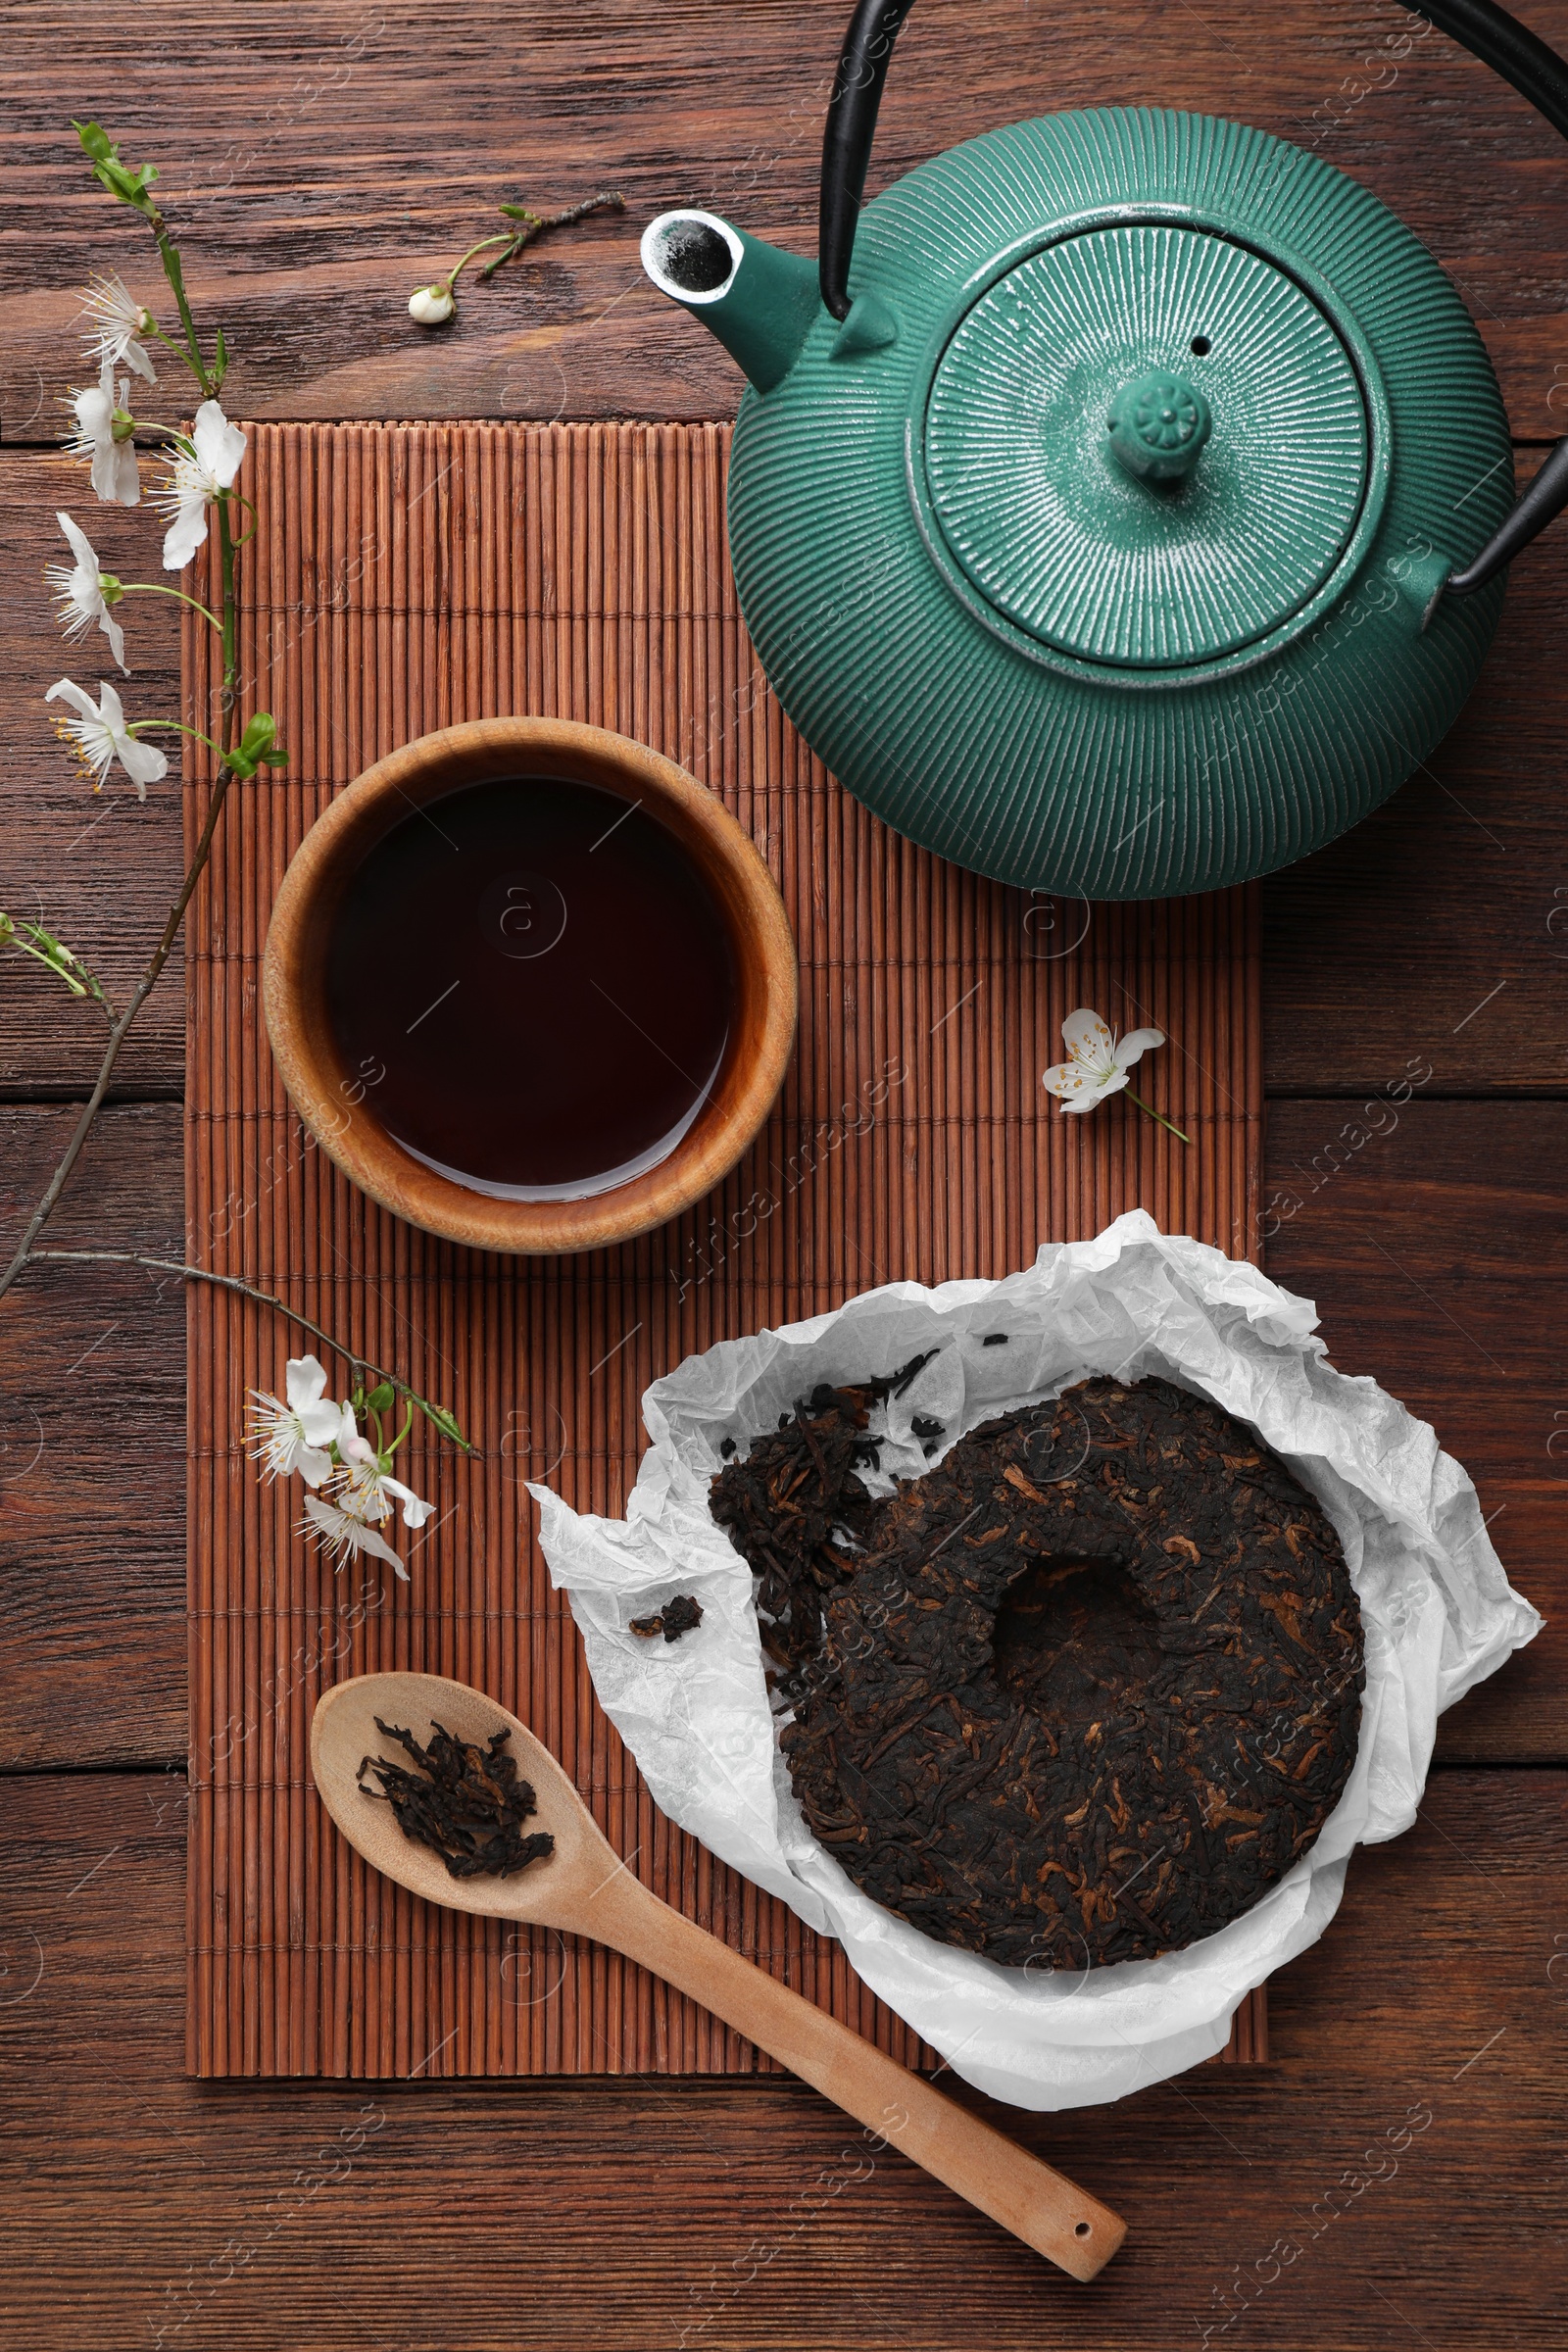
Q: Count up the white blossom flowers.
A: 9